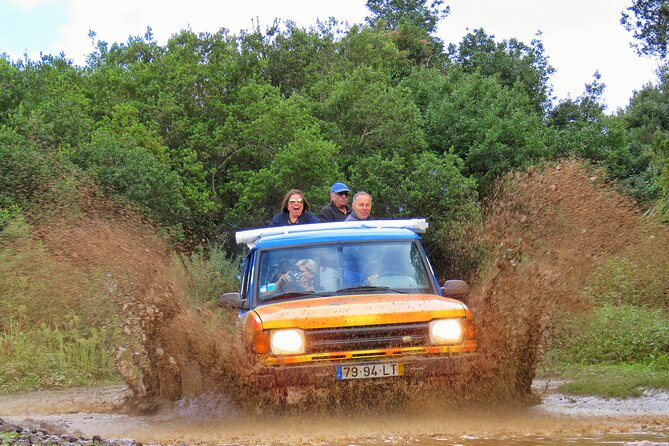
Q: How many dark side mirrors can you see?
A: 2